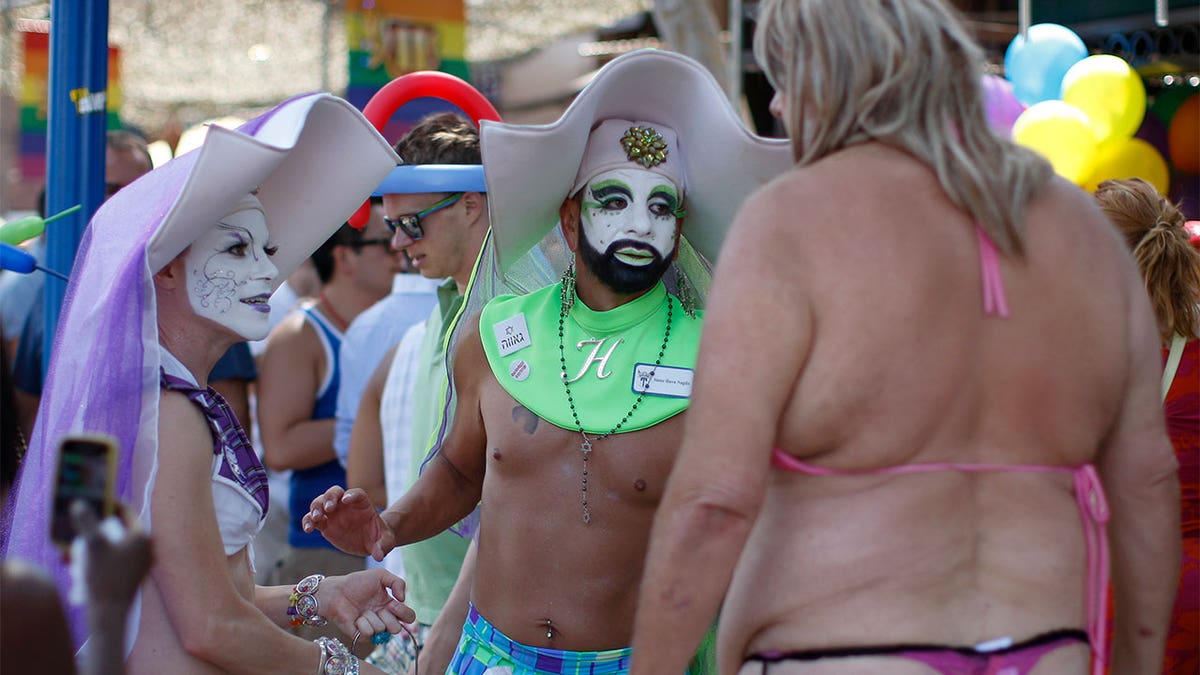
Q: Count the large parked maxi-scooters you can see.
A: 0